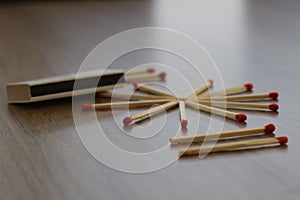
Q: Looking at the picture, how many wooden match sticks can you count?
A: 14